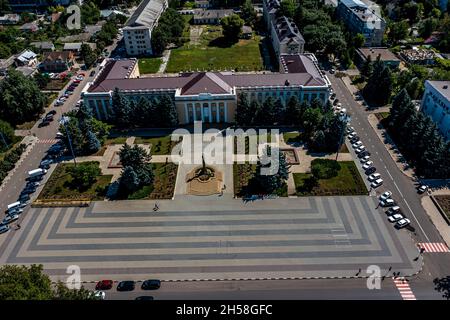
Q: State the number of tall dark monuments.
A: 1